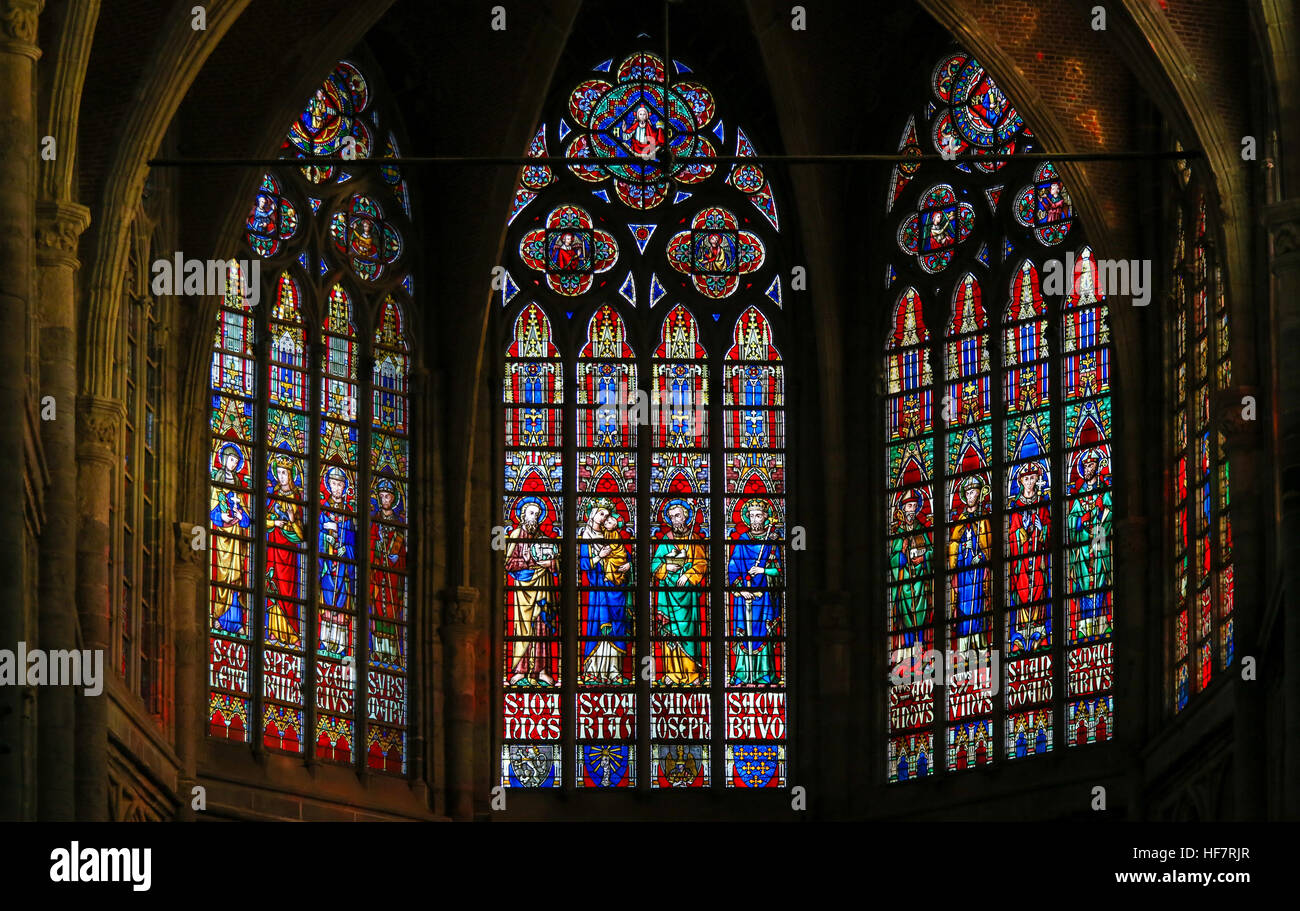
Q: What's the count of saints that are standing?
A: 12